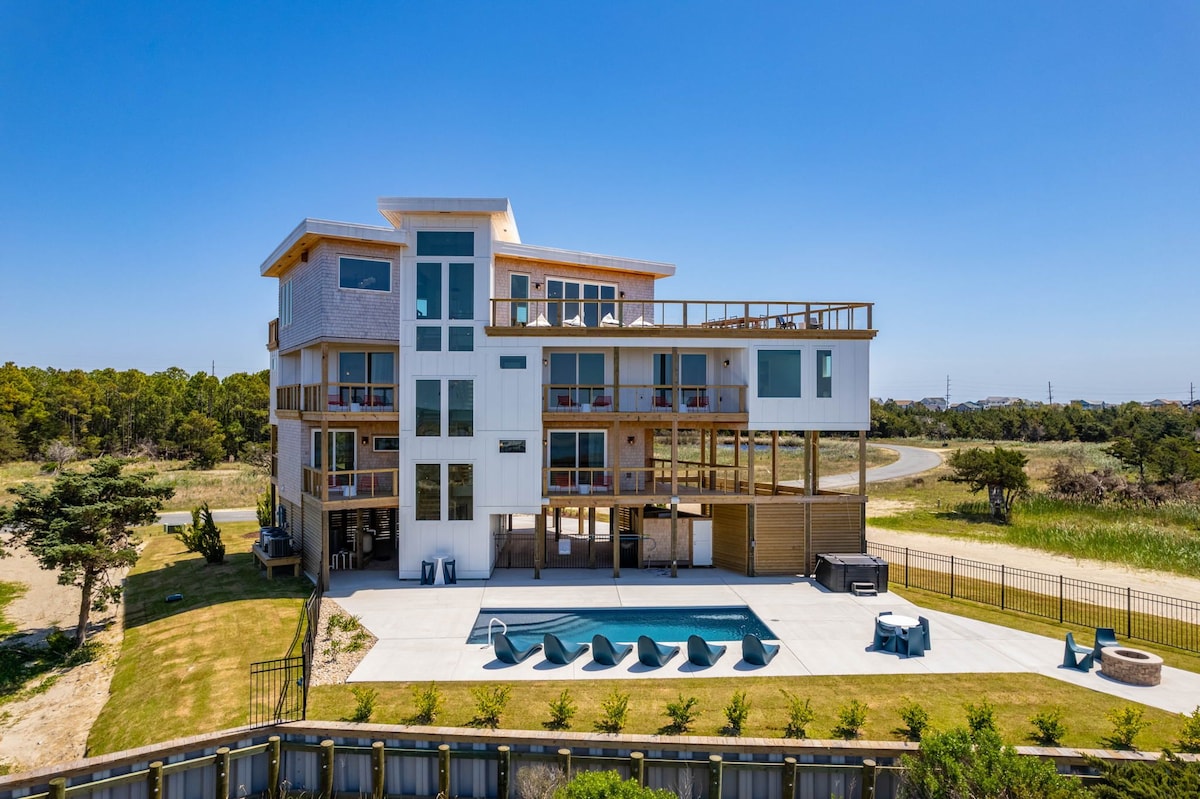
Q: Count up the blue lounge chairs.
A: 6